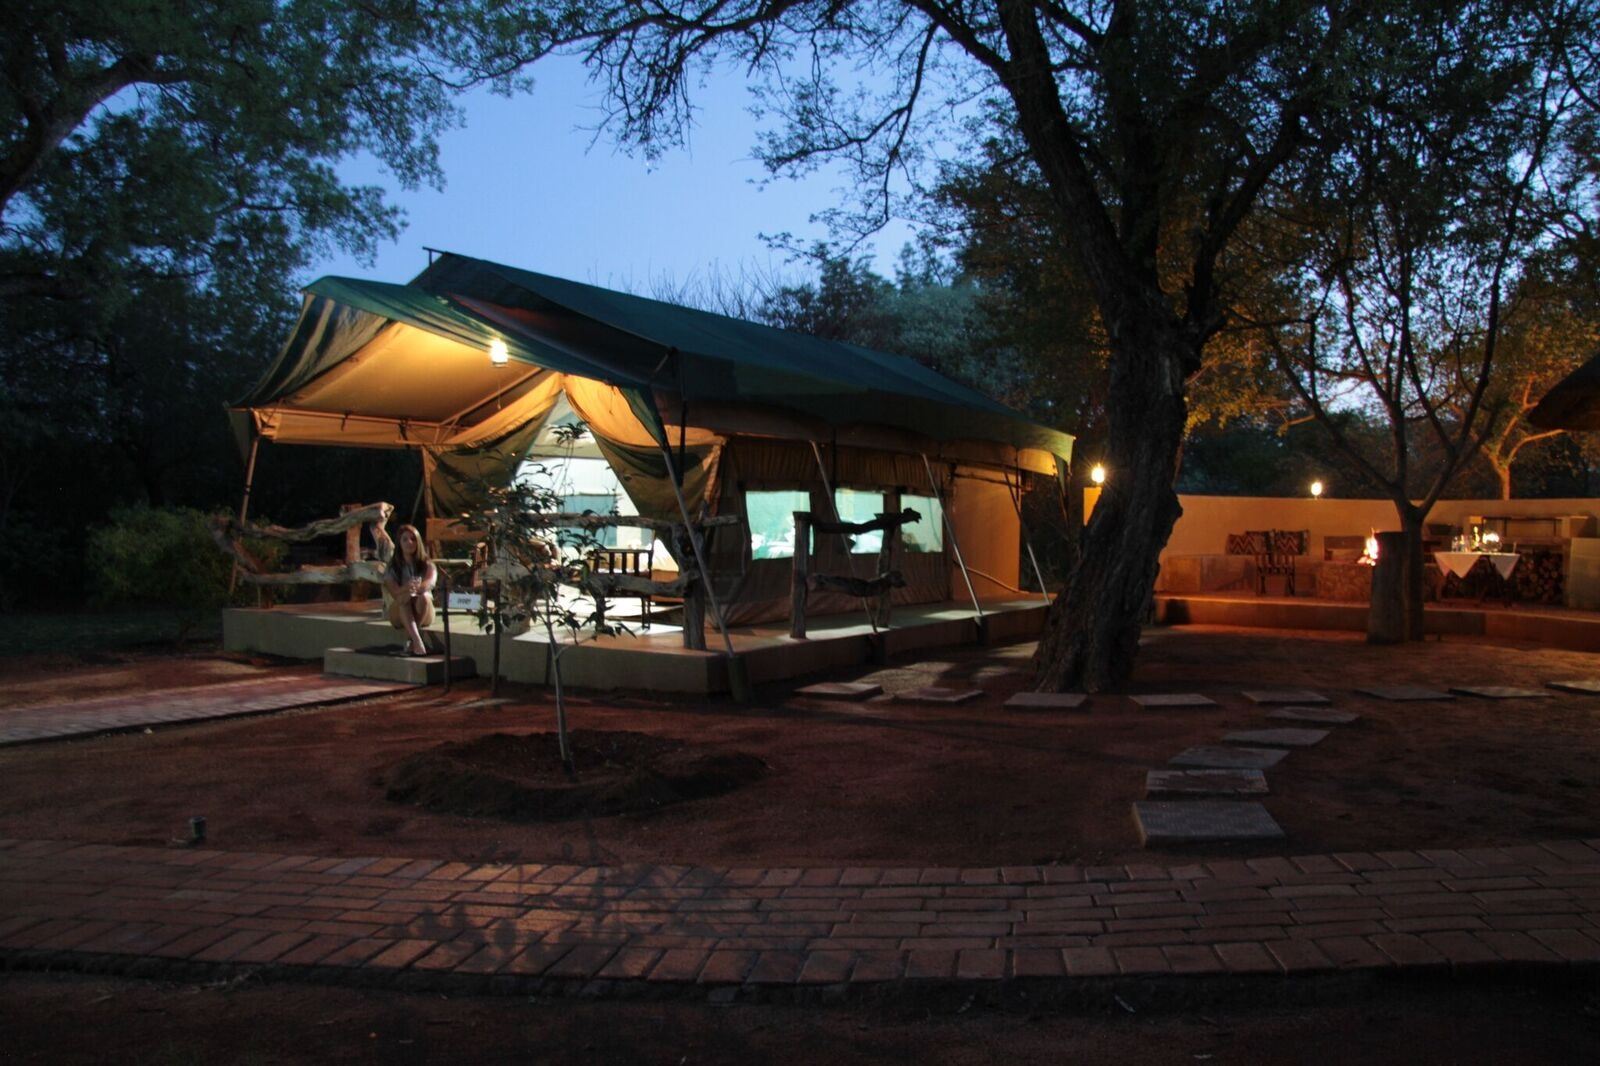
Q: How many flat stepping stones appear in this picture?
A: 13